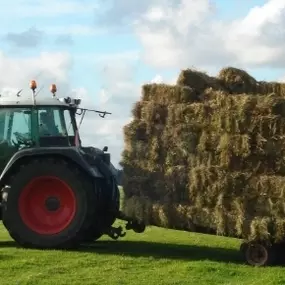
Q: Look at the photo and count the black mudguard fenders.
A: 1